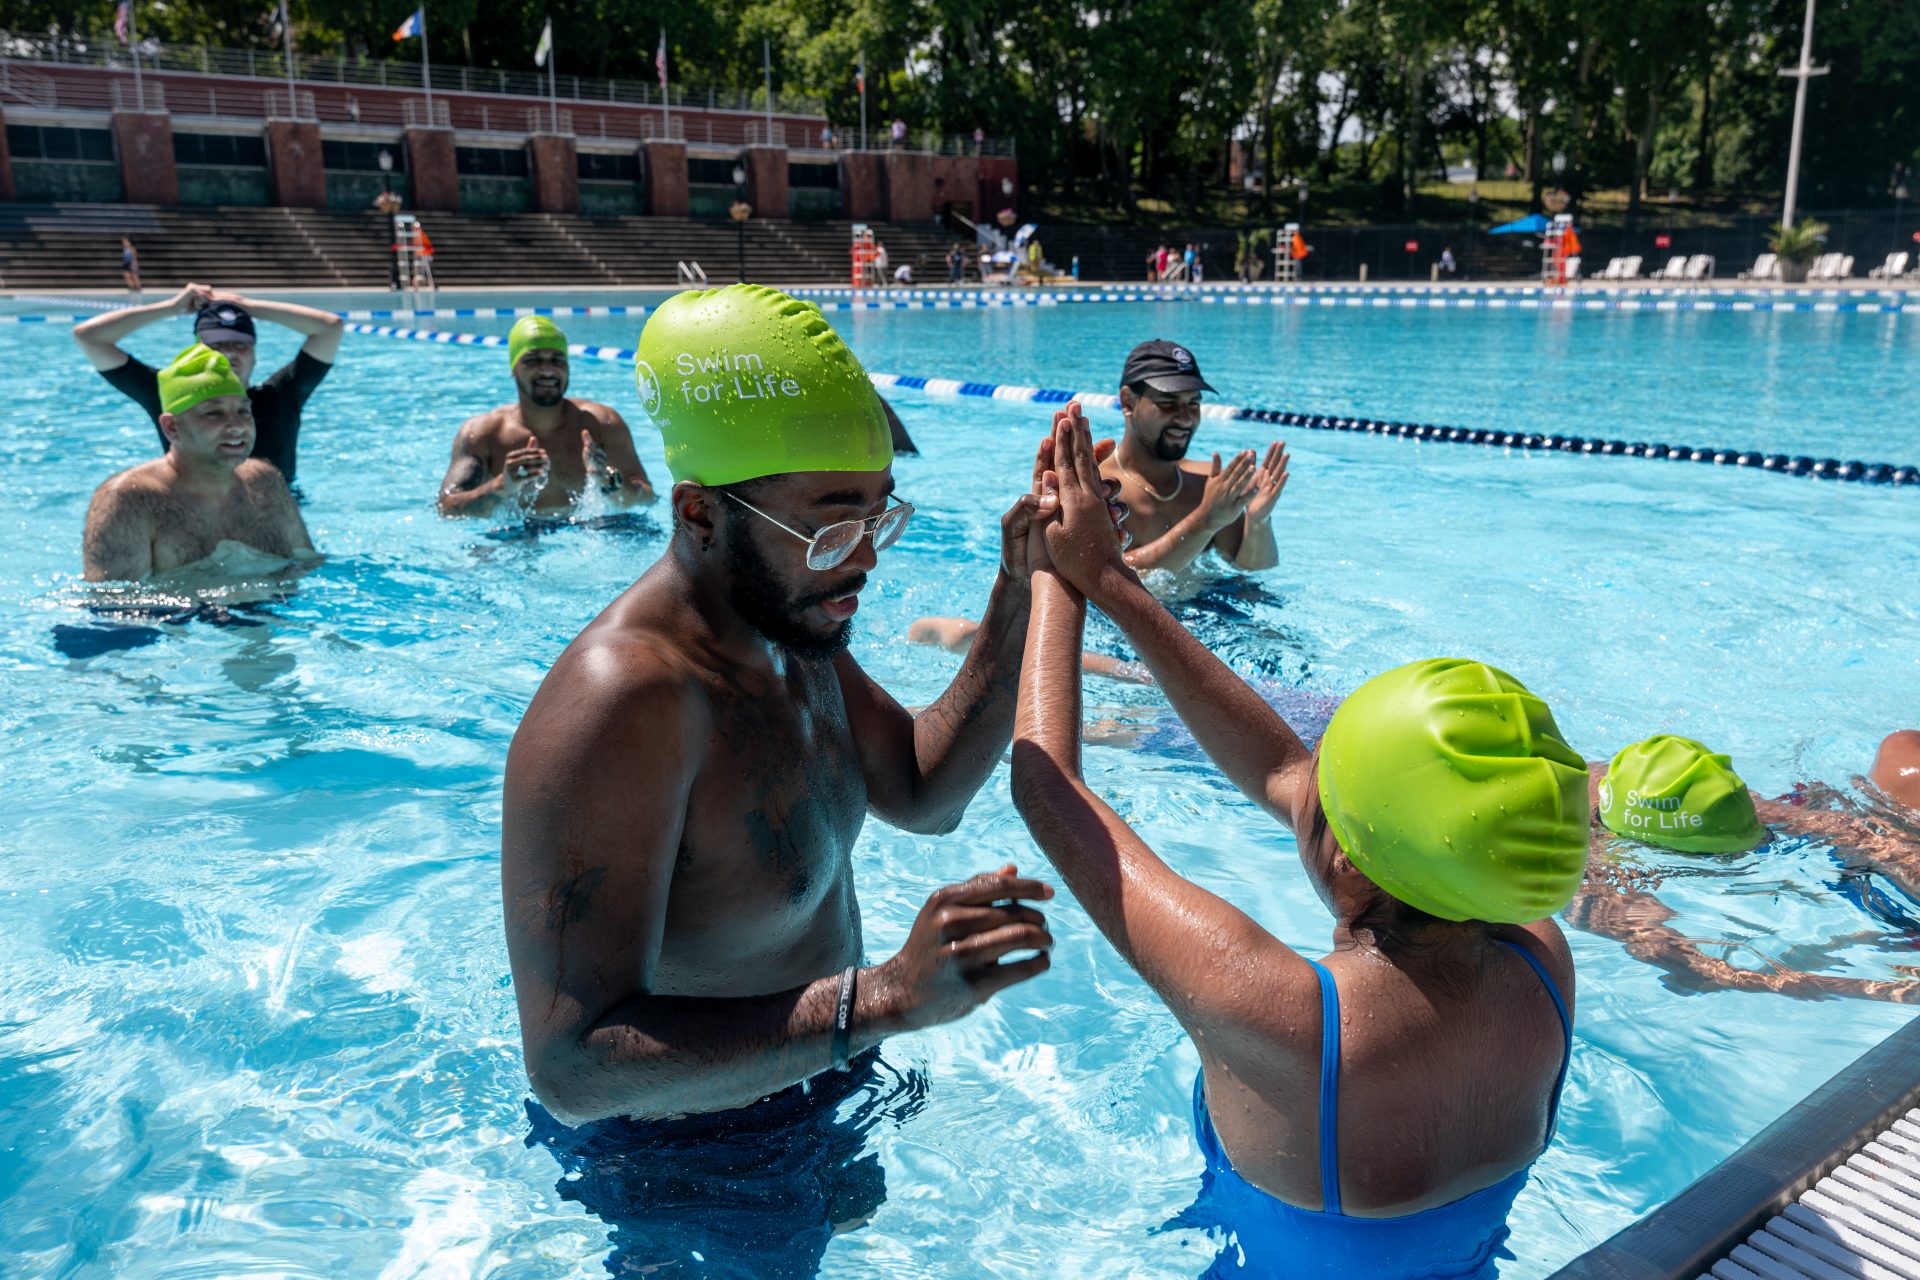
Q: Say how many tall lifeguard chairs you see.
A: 4